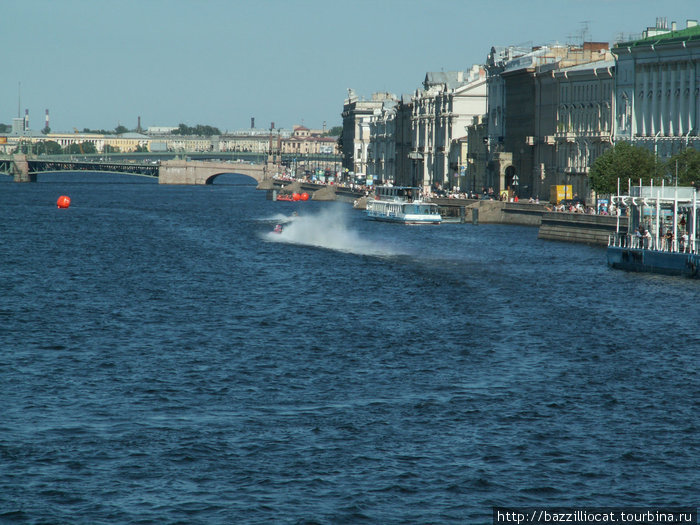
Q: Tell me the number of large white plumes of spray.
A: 1